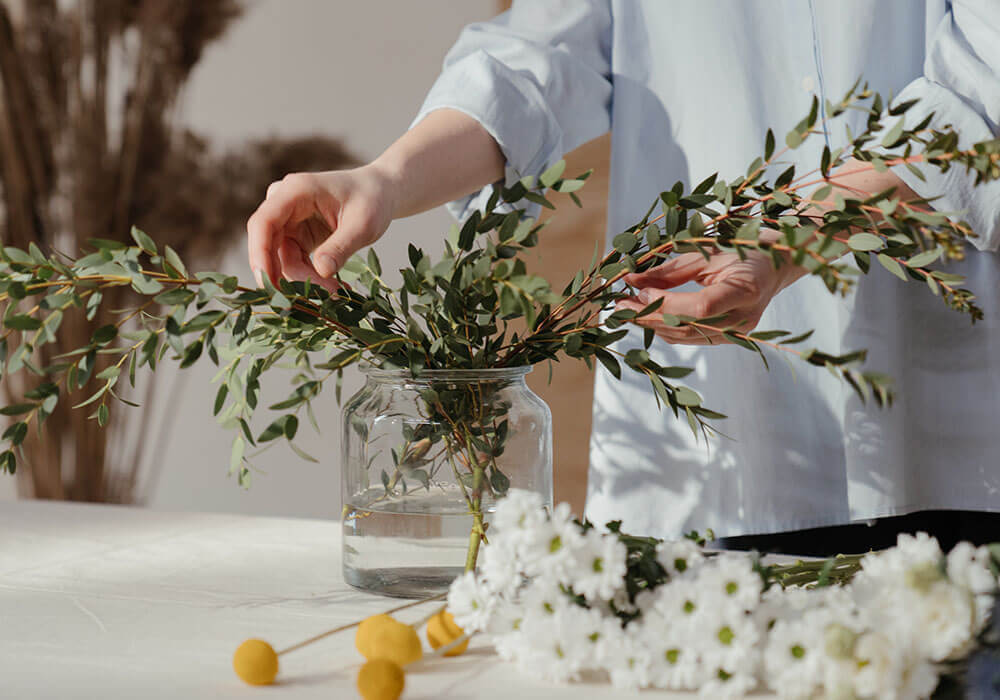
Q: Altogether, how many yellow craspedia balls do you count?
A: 5